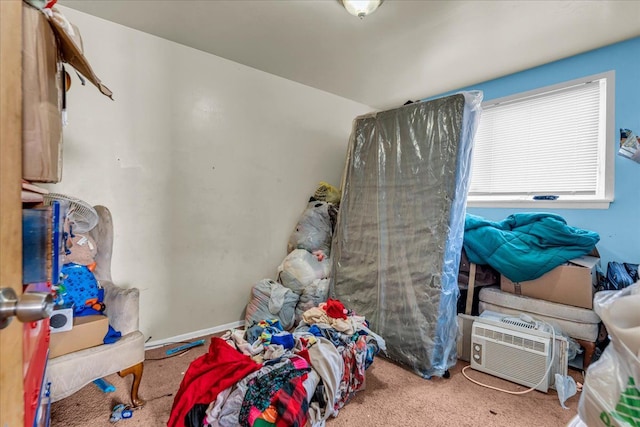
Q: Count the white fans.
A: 1